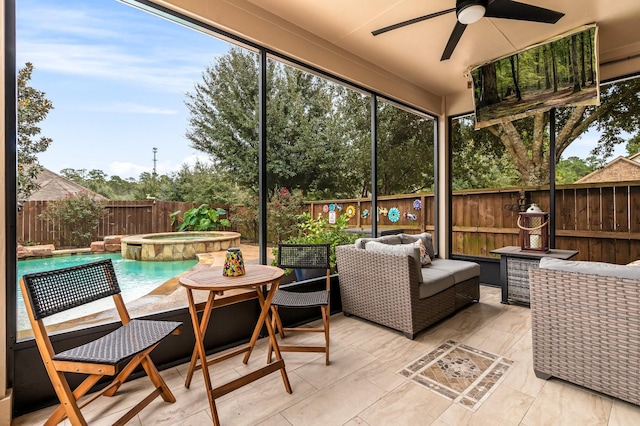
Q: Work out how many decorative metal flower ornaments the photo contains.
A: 5